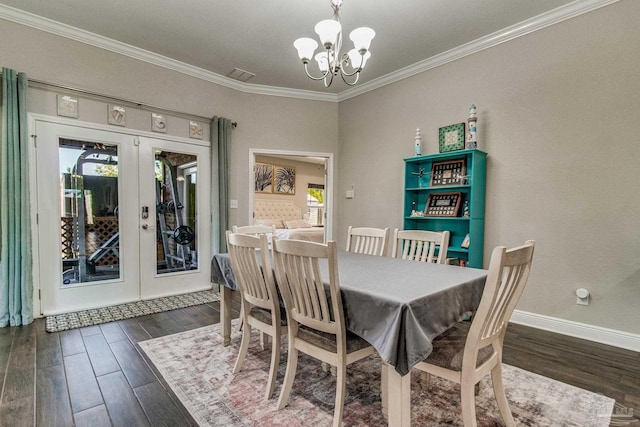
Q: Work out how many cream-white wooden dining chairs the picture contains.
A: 6